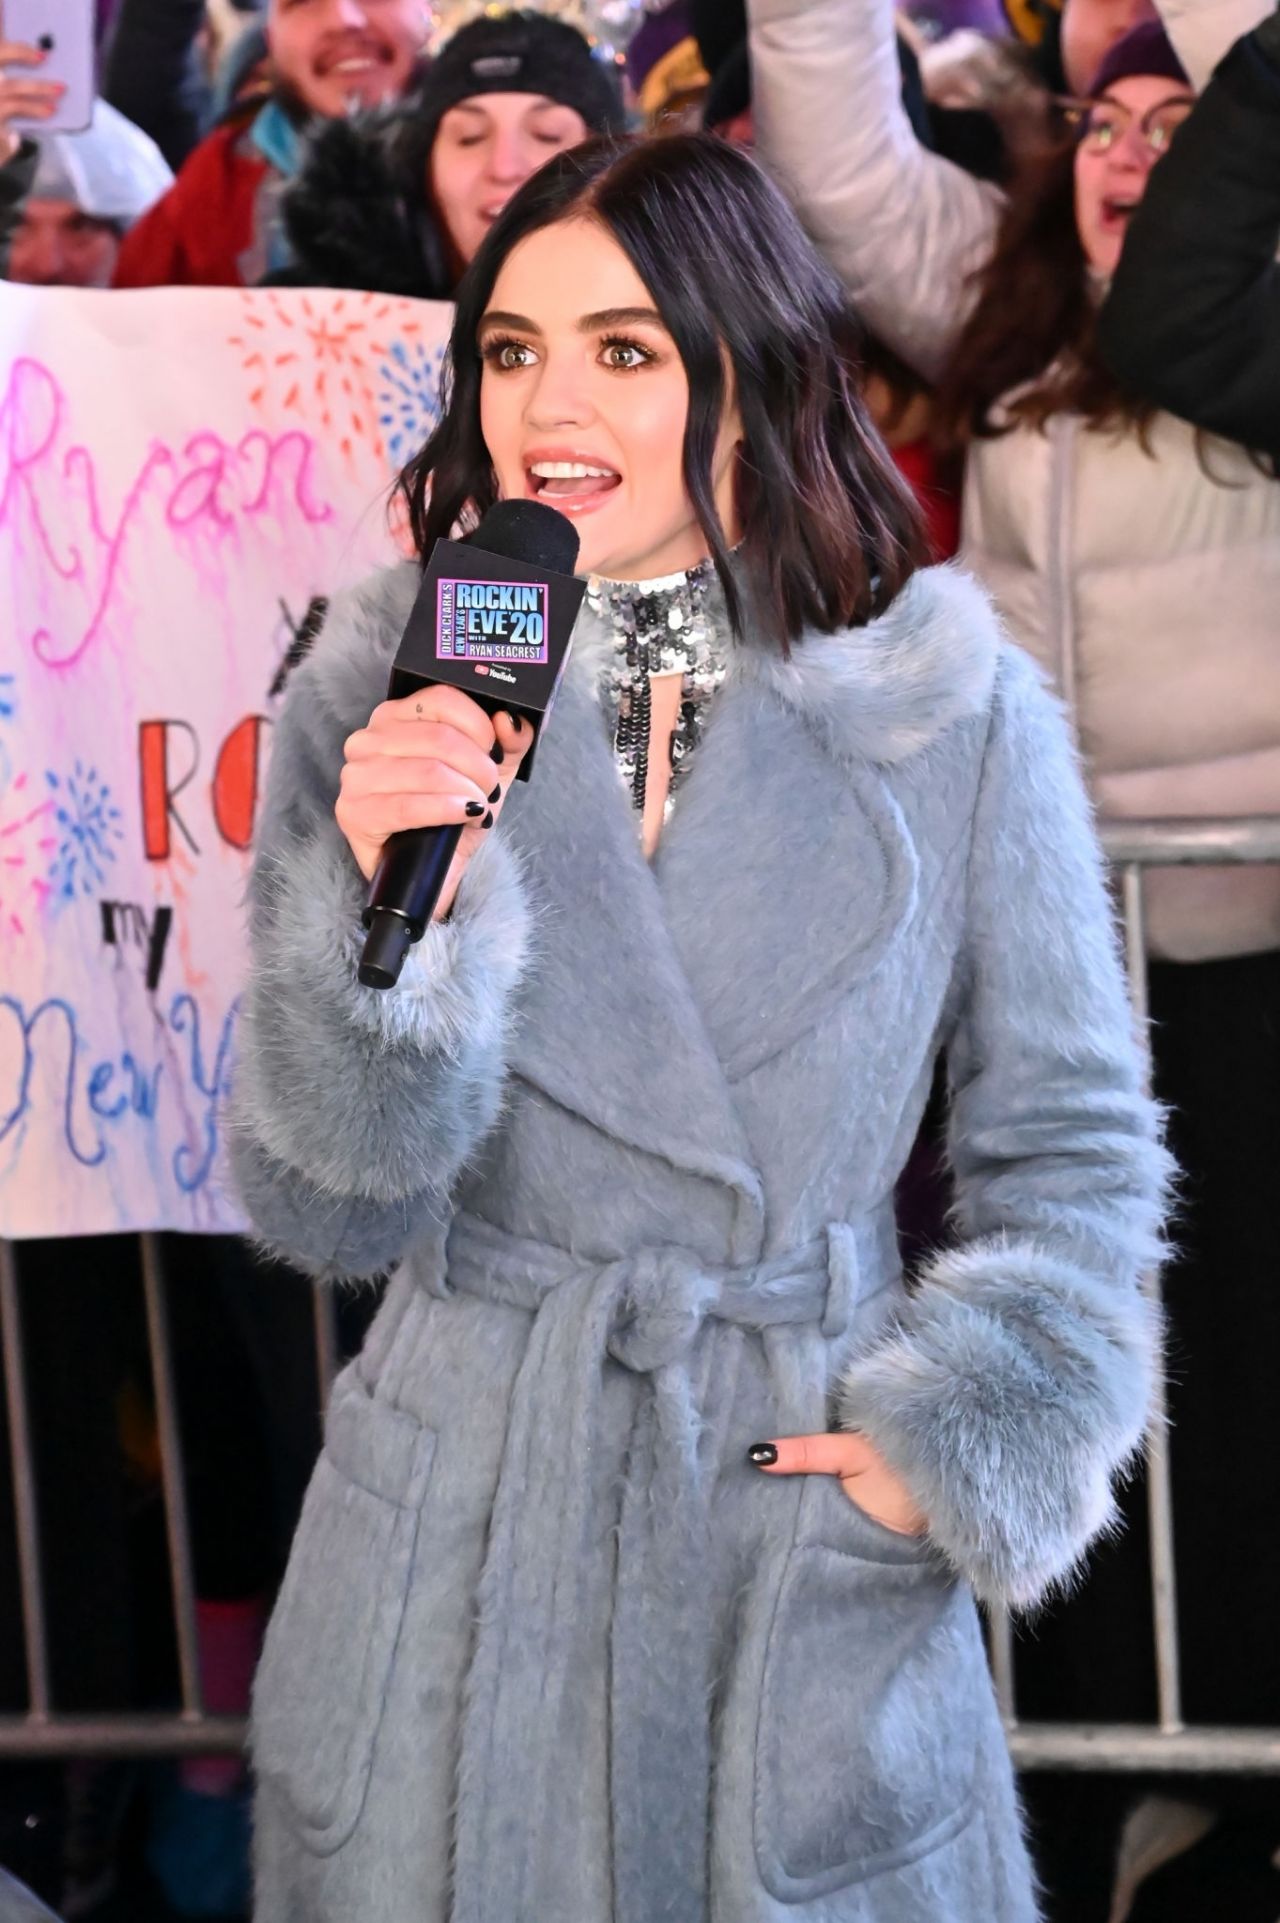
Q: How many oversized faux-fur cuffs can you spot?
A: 2